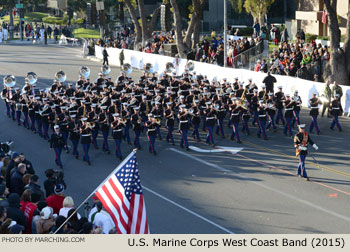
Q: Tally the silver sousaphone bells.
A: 9